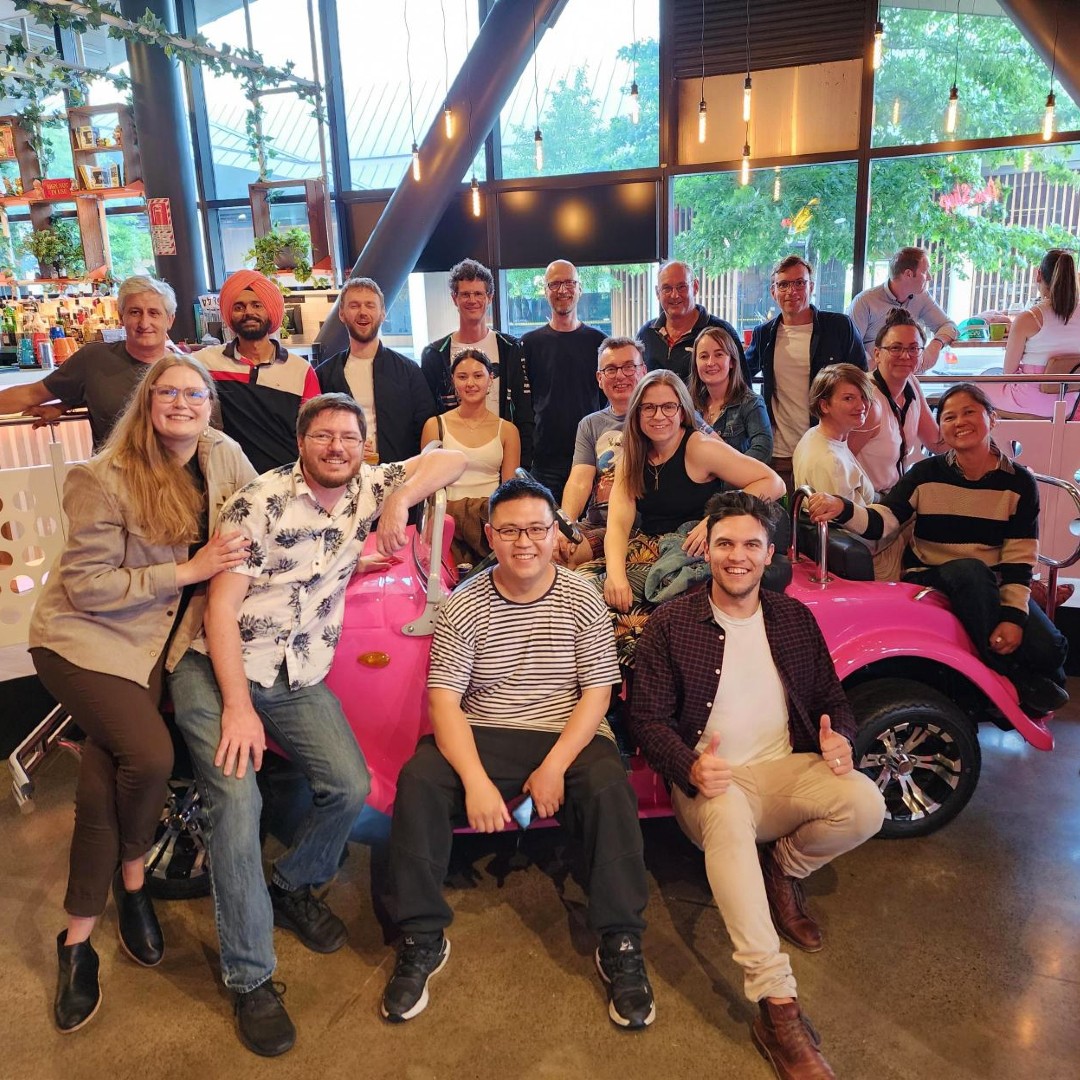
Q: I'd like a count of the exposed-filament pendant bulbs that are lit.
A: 11